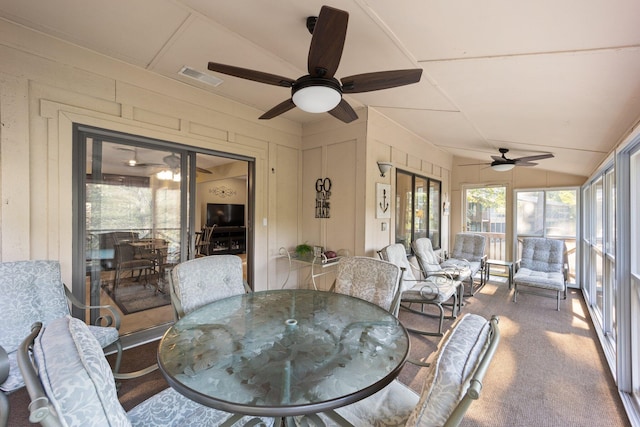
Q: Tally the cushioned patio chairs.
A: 9